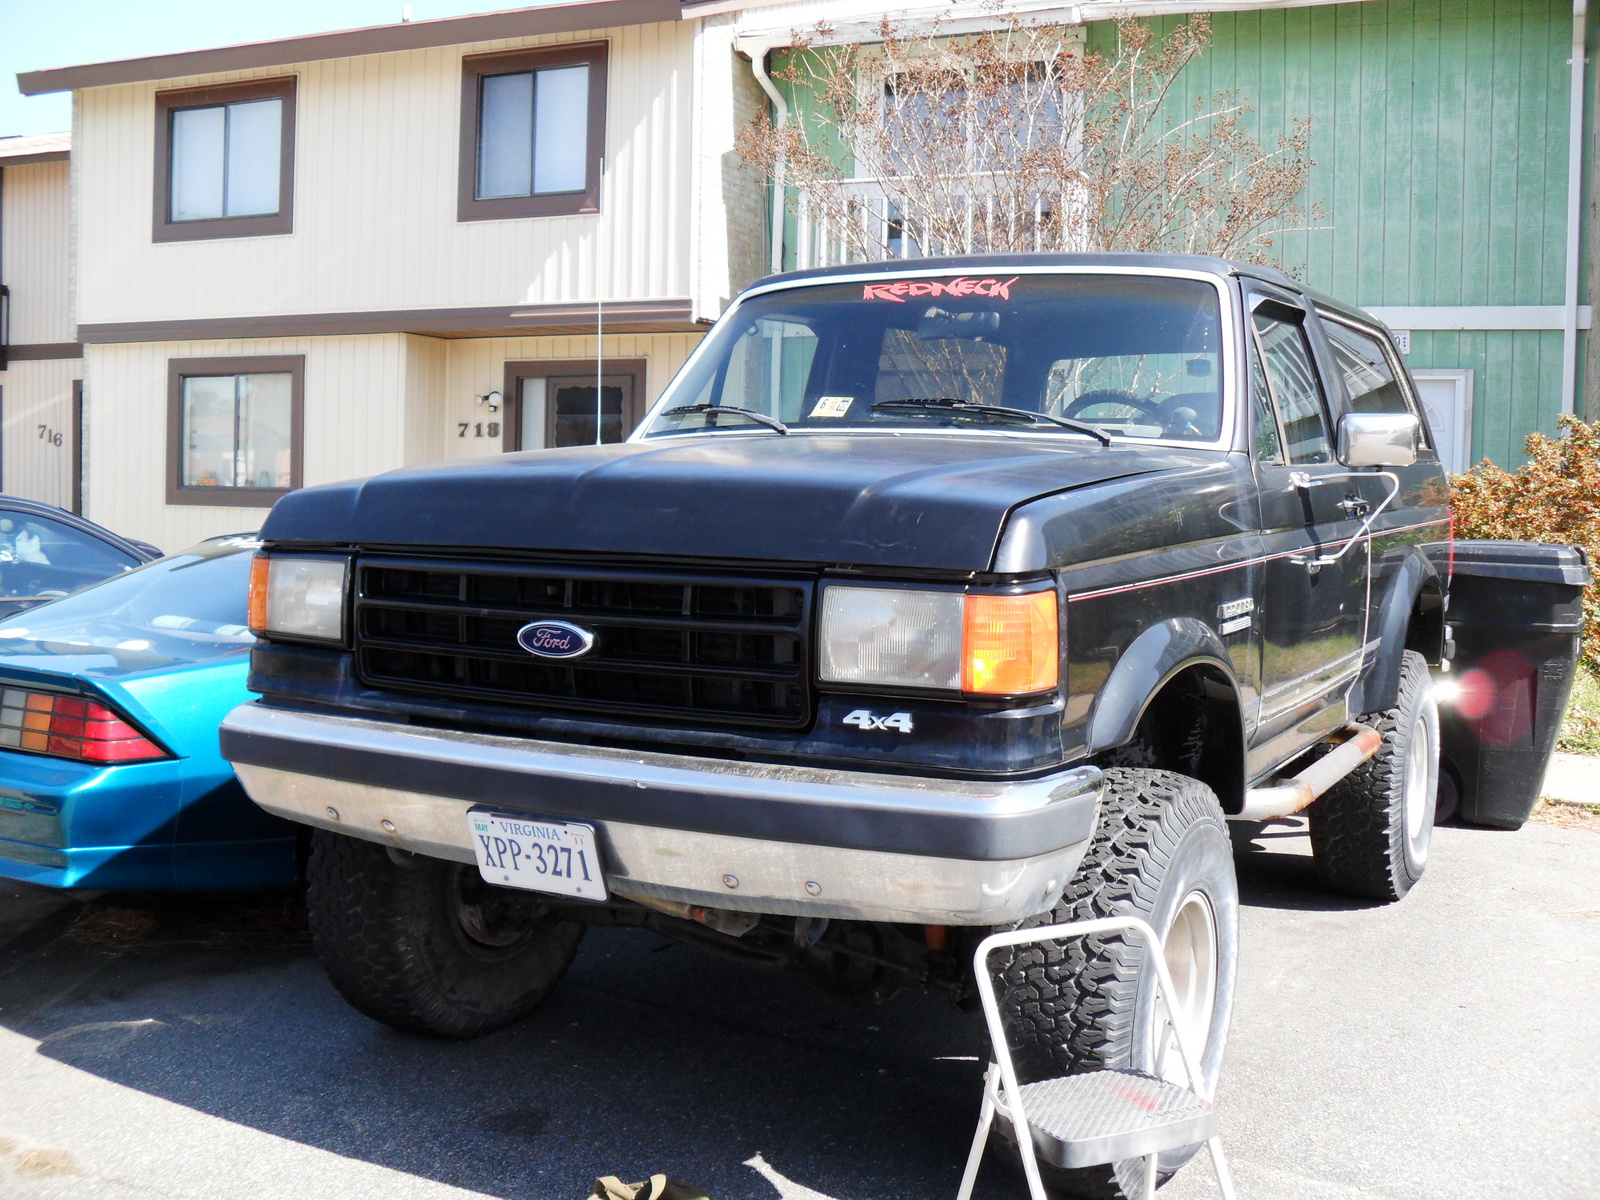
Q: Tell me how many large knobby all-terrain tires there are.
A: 3